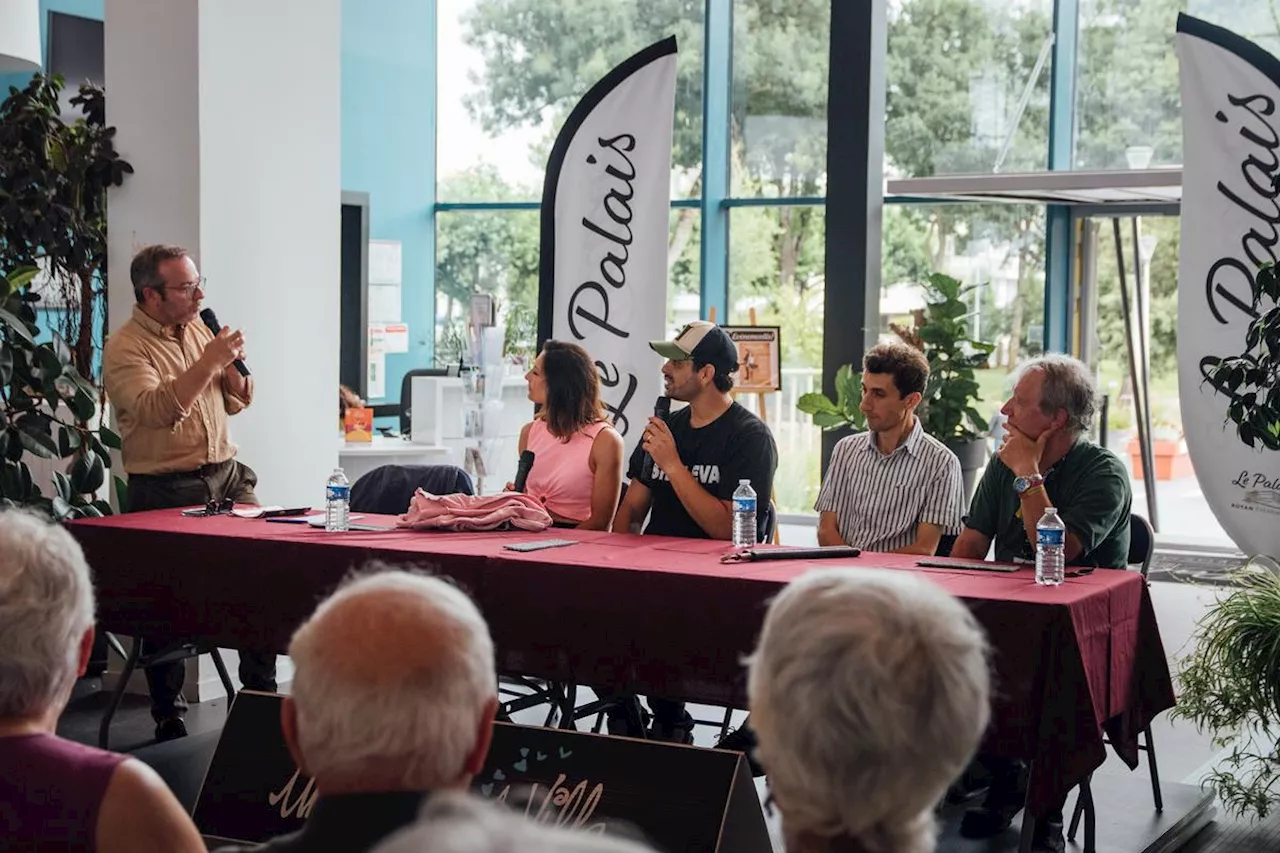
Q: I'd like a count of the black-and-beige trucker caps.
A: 1